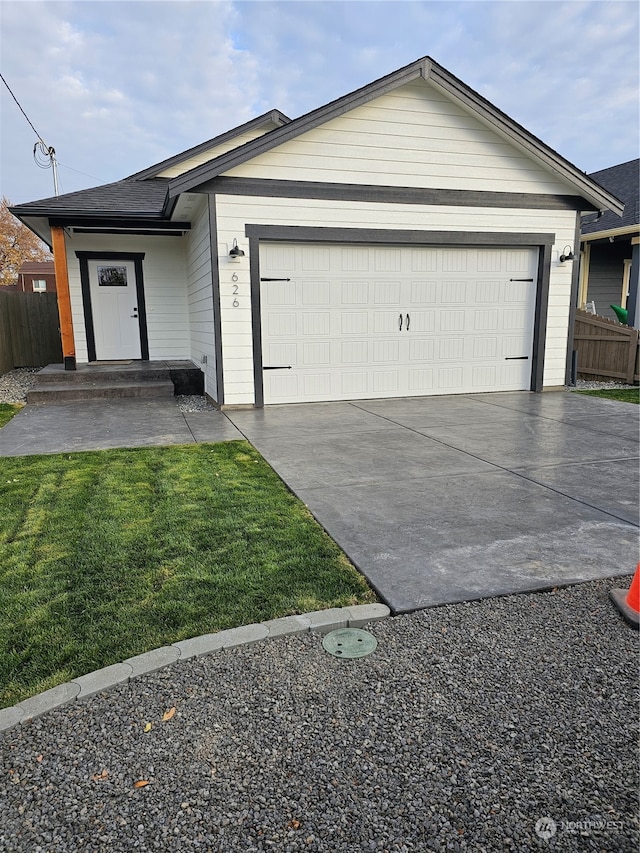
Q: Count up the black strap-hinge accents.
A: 4